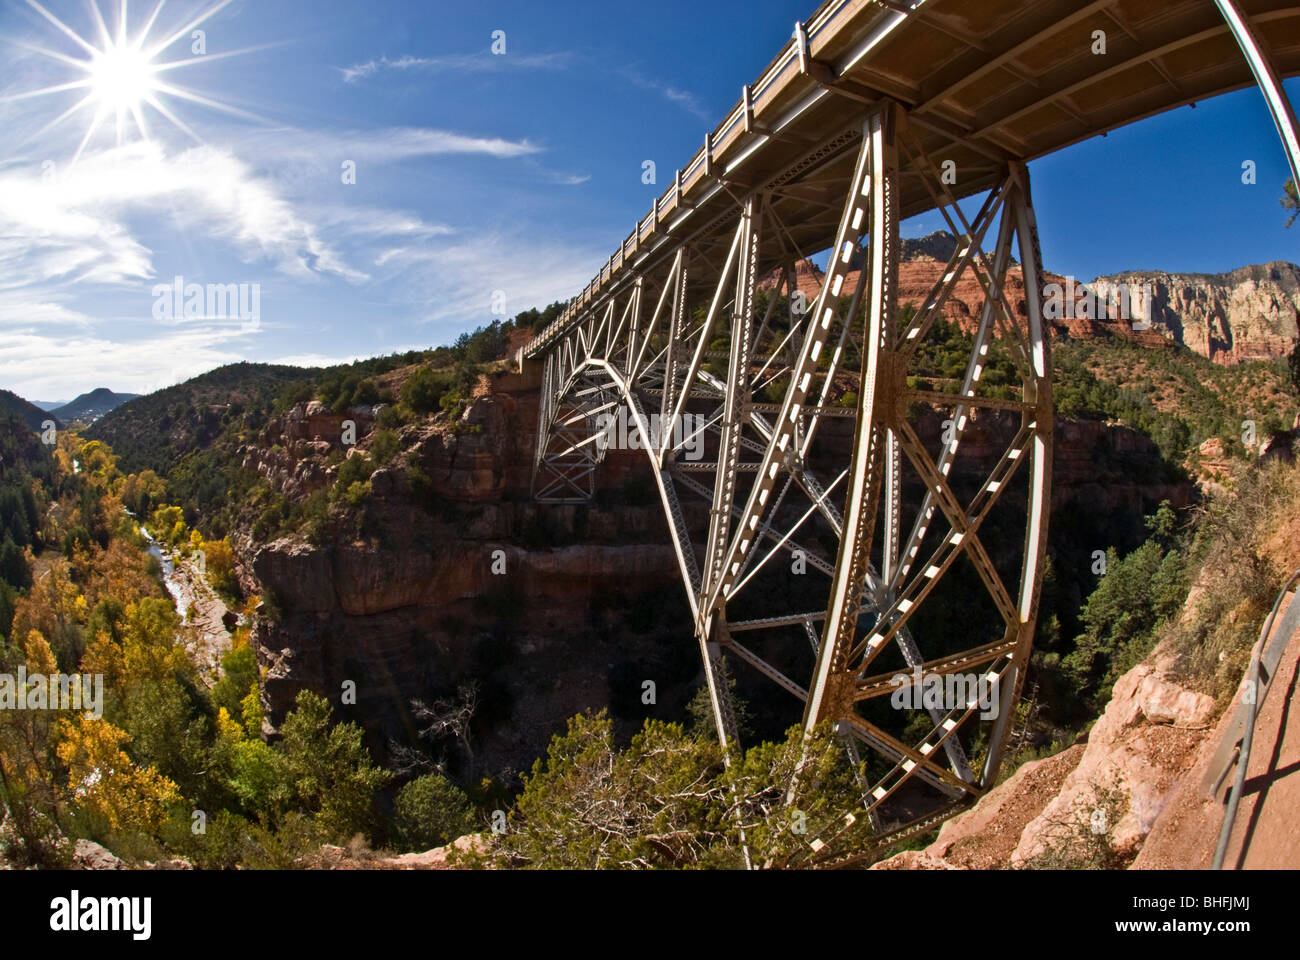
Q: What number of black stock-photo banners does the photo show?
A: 1